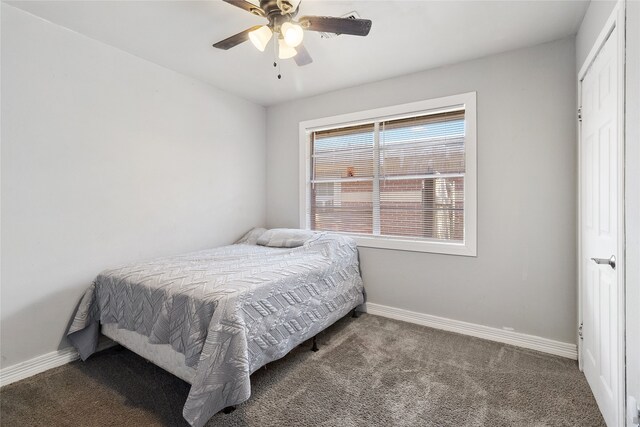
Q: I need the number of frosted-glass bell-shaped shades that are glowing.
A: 3